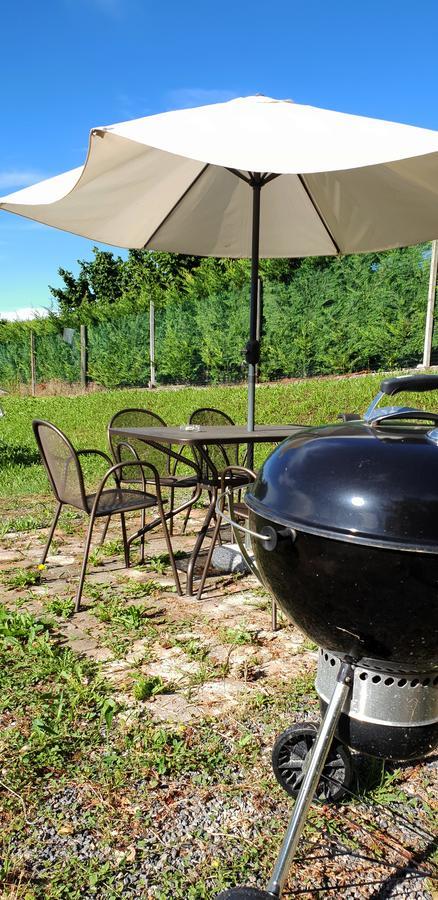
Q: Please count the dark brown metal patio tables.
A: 1